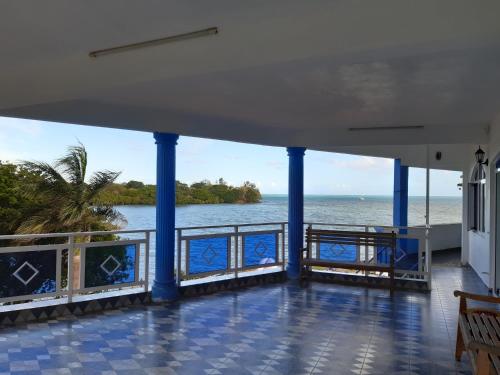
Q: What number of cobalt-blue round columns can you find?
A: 2